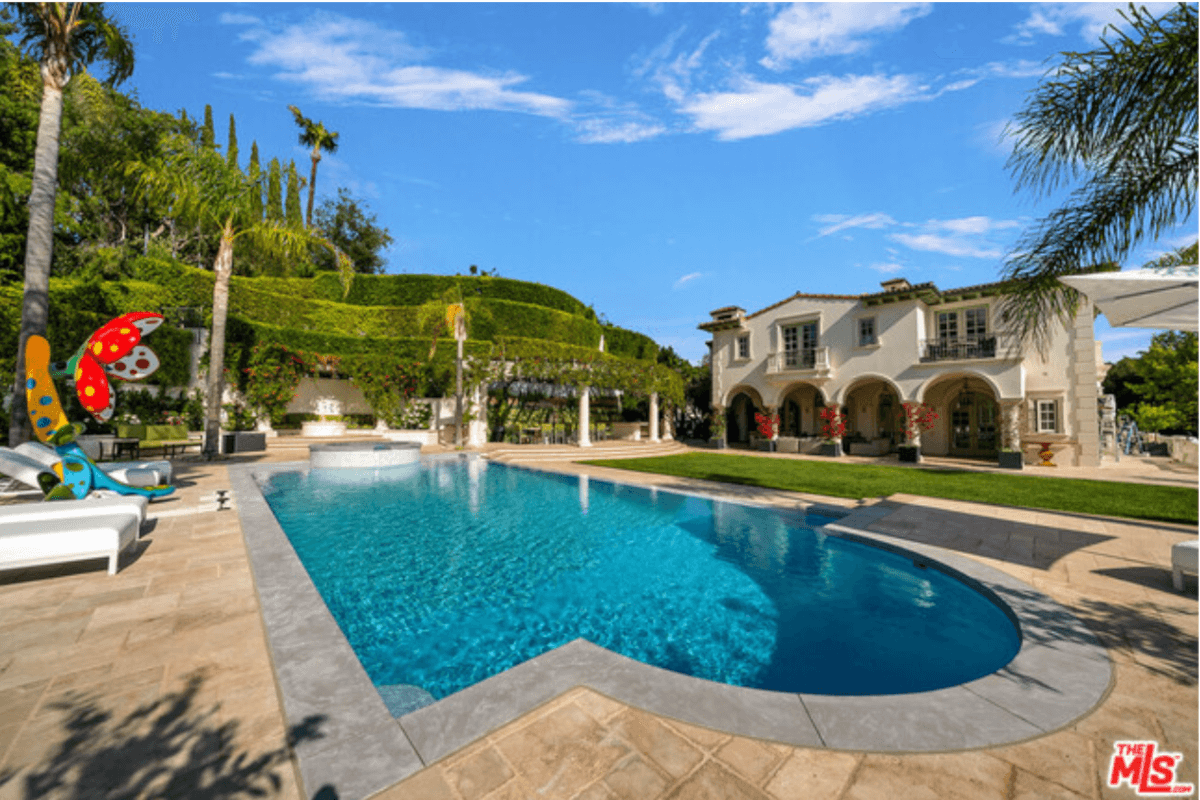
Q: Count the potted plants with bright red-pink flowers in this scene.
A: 3